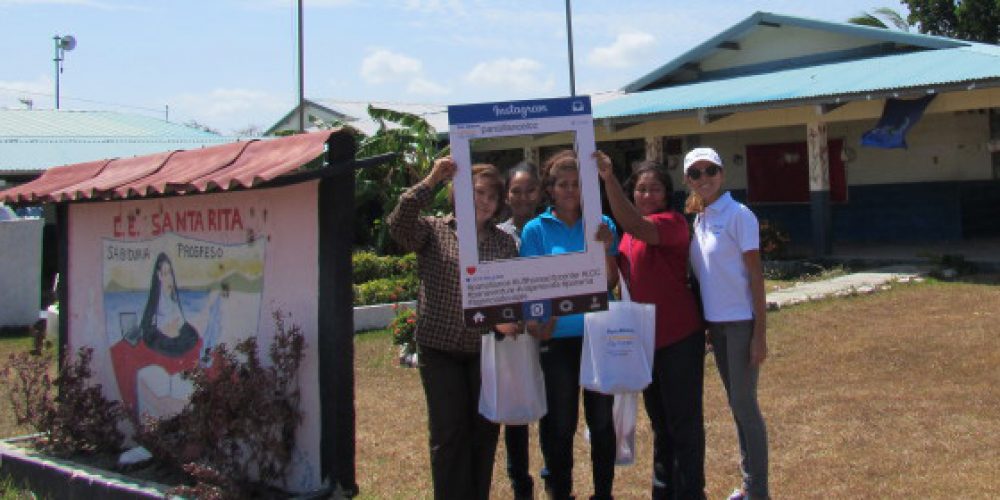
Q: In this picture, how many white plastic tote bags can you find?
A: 3